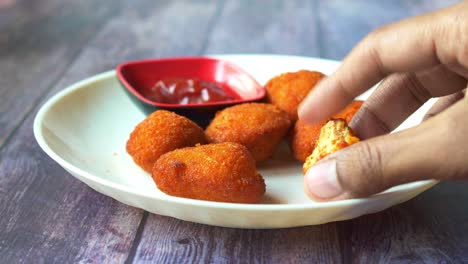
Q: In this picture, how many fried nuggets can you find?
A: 6